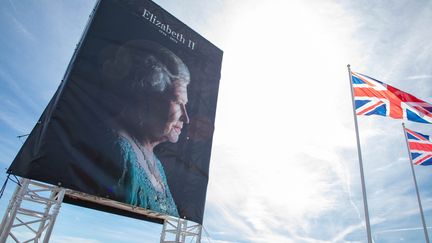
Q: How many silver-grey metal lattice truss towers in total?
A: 2